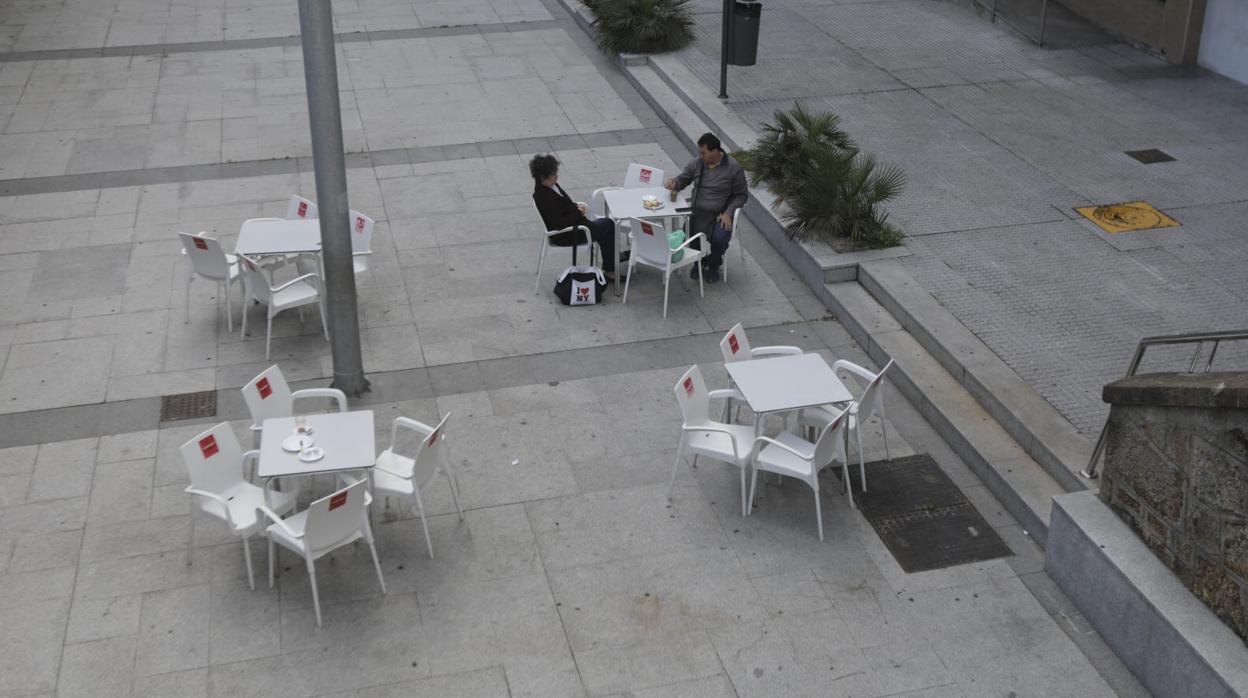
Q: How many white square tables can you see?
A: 4